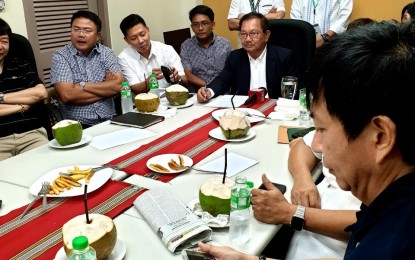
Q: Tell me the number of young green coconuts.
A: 6